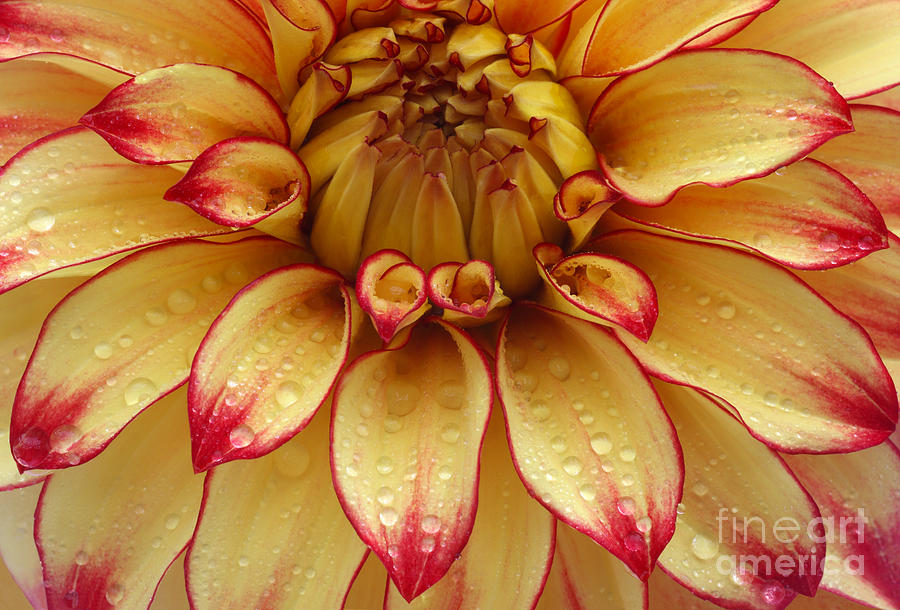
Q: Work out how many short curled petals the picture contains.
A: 5